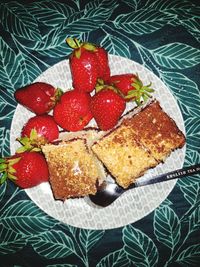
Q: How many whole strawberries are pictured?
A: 7